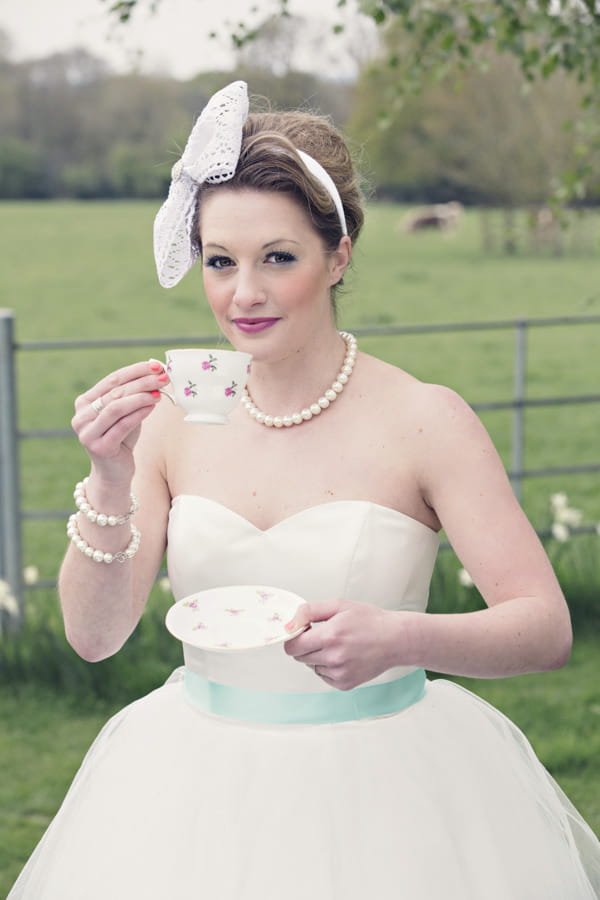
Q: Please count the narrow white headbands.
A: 1